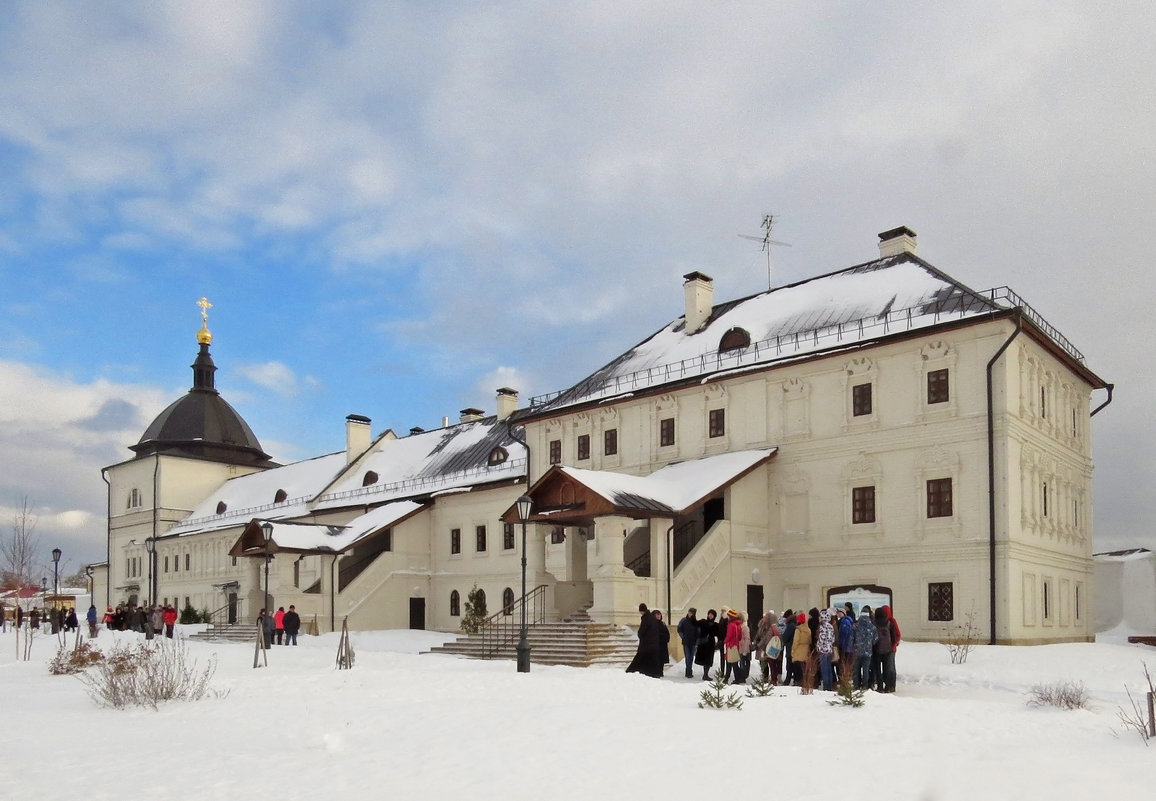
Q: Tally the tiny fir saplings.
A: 3